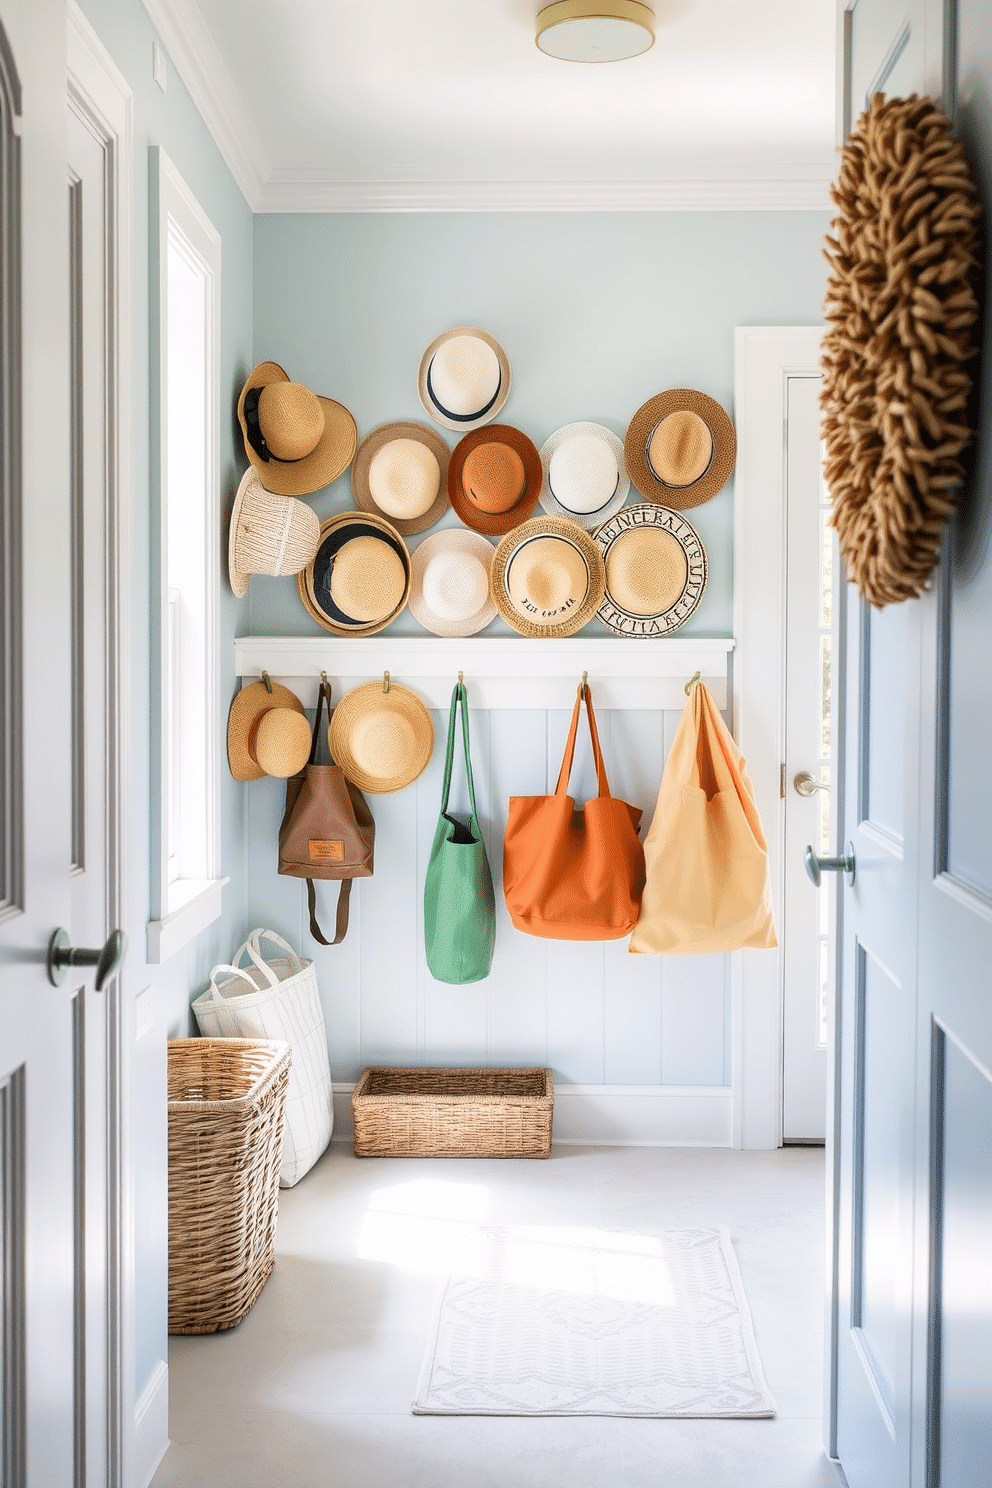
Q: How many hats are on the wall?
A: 13